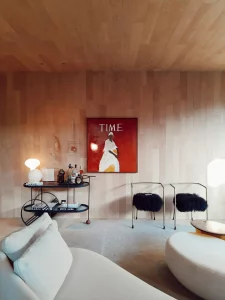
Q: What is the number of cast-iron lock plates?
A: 0